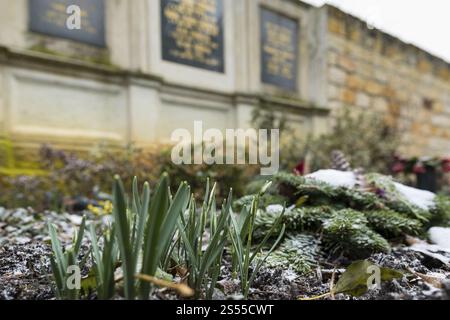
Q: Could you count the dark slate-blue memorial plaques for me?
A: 3